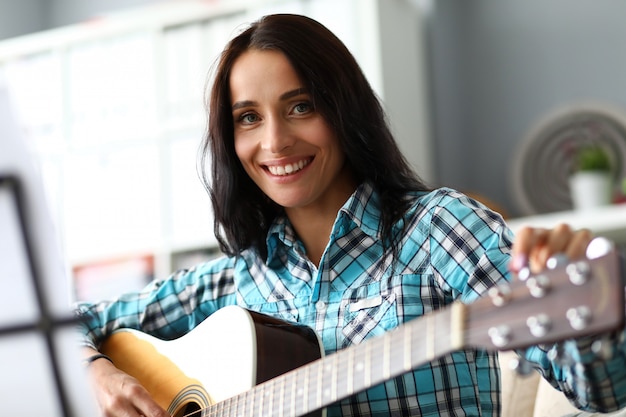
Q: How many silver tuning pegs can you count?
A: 6